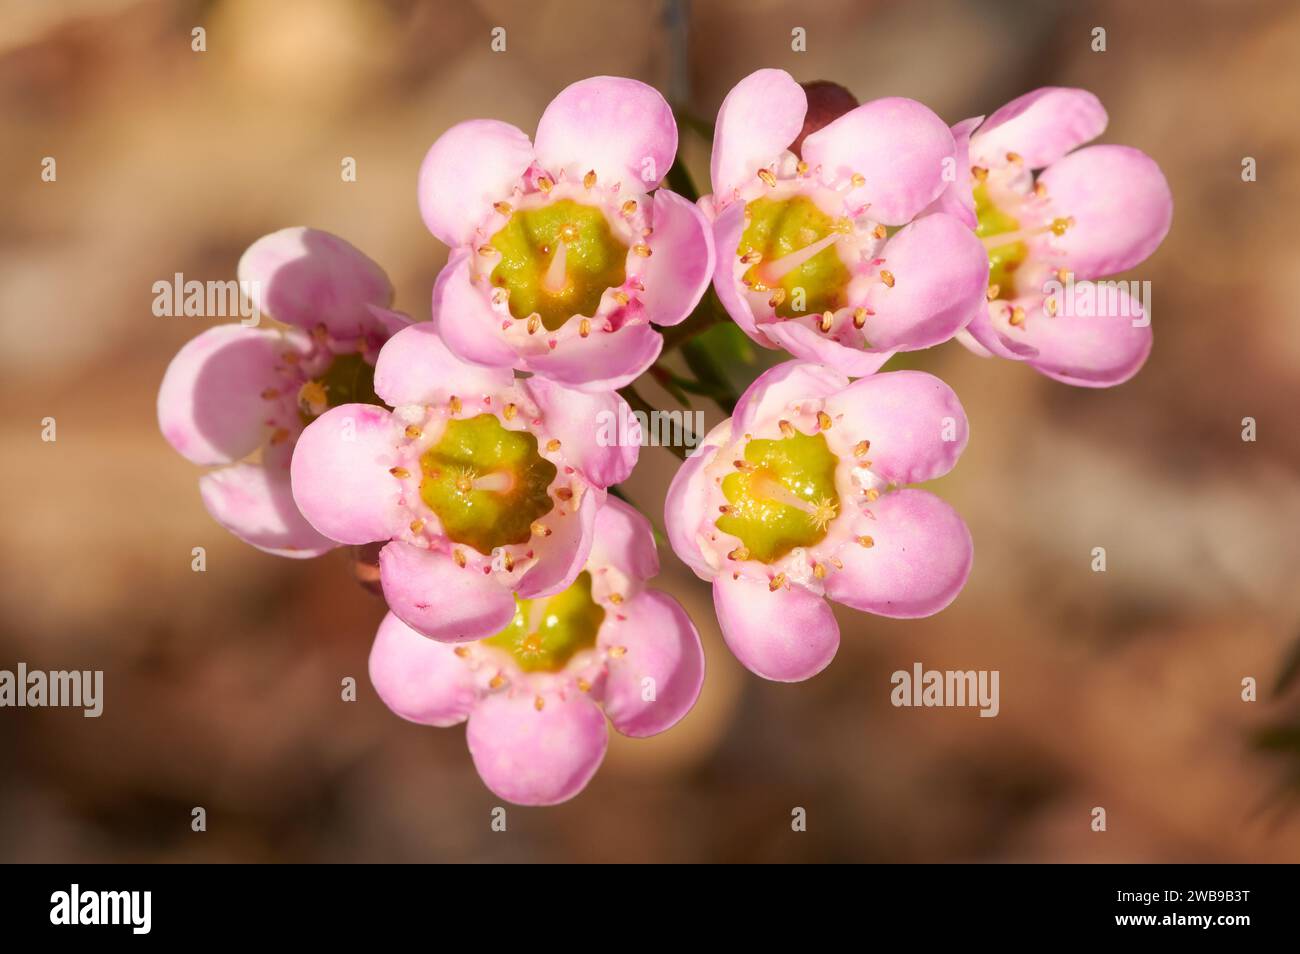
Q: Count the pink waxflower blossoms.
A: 7